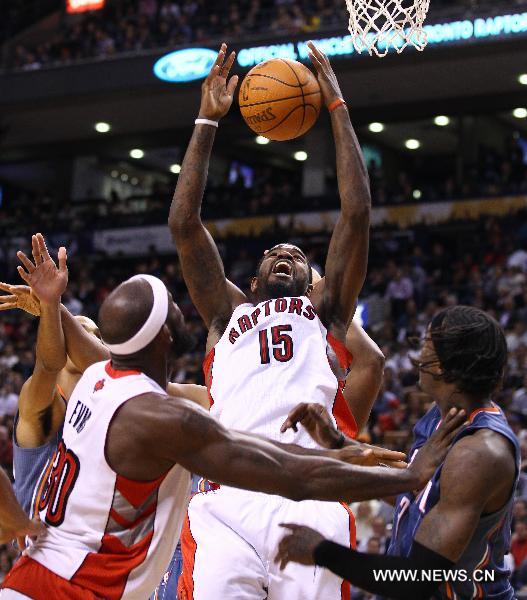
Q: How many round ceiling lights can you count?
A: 10